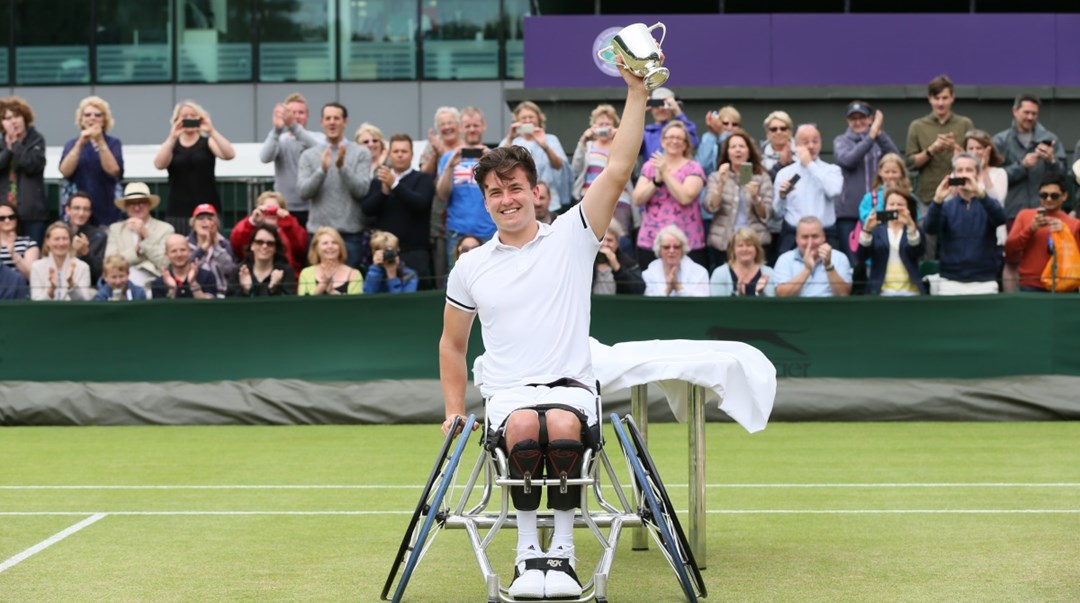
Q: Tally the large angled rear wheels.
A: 2